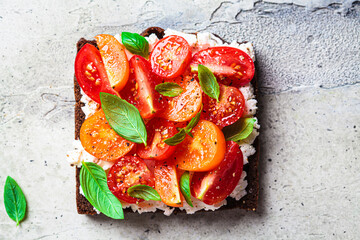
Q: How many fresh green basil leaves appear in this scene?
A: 11